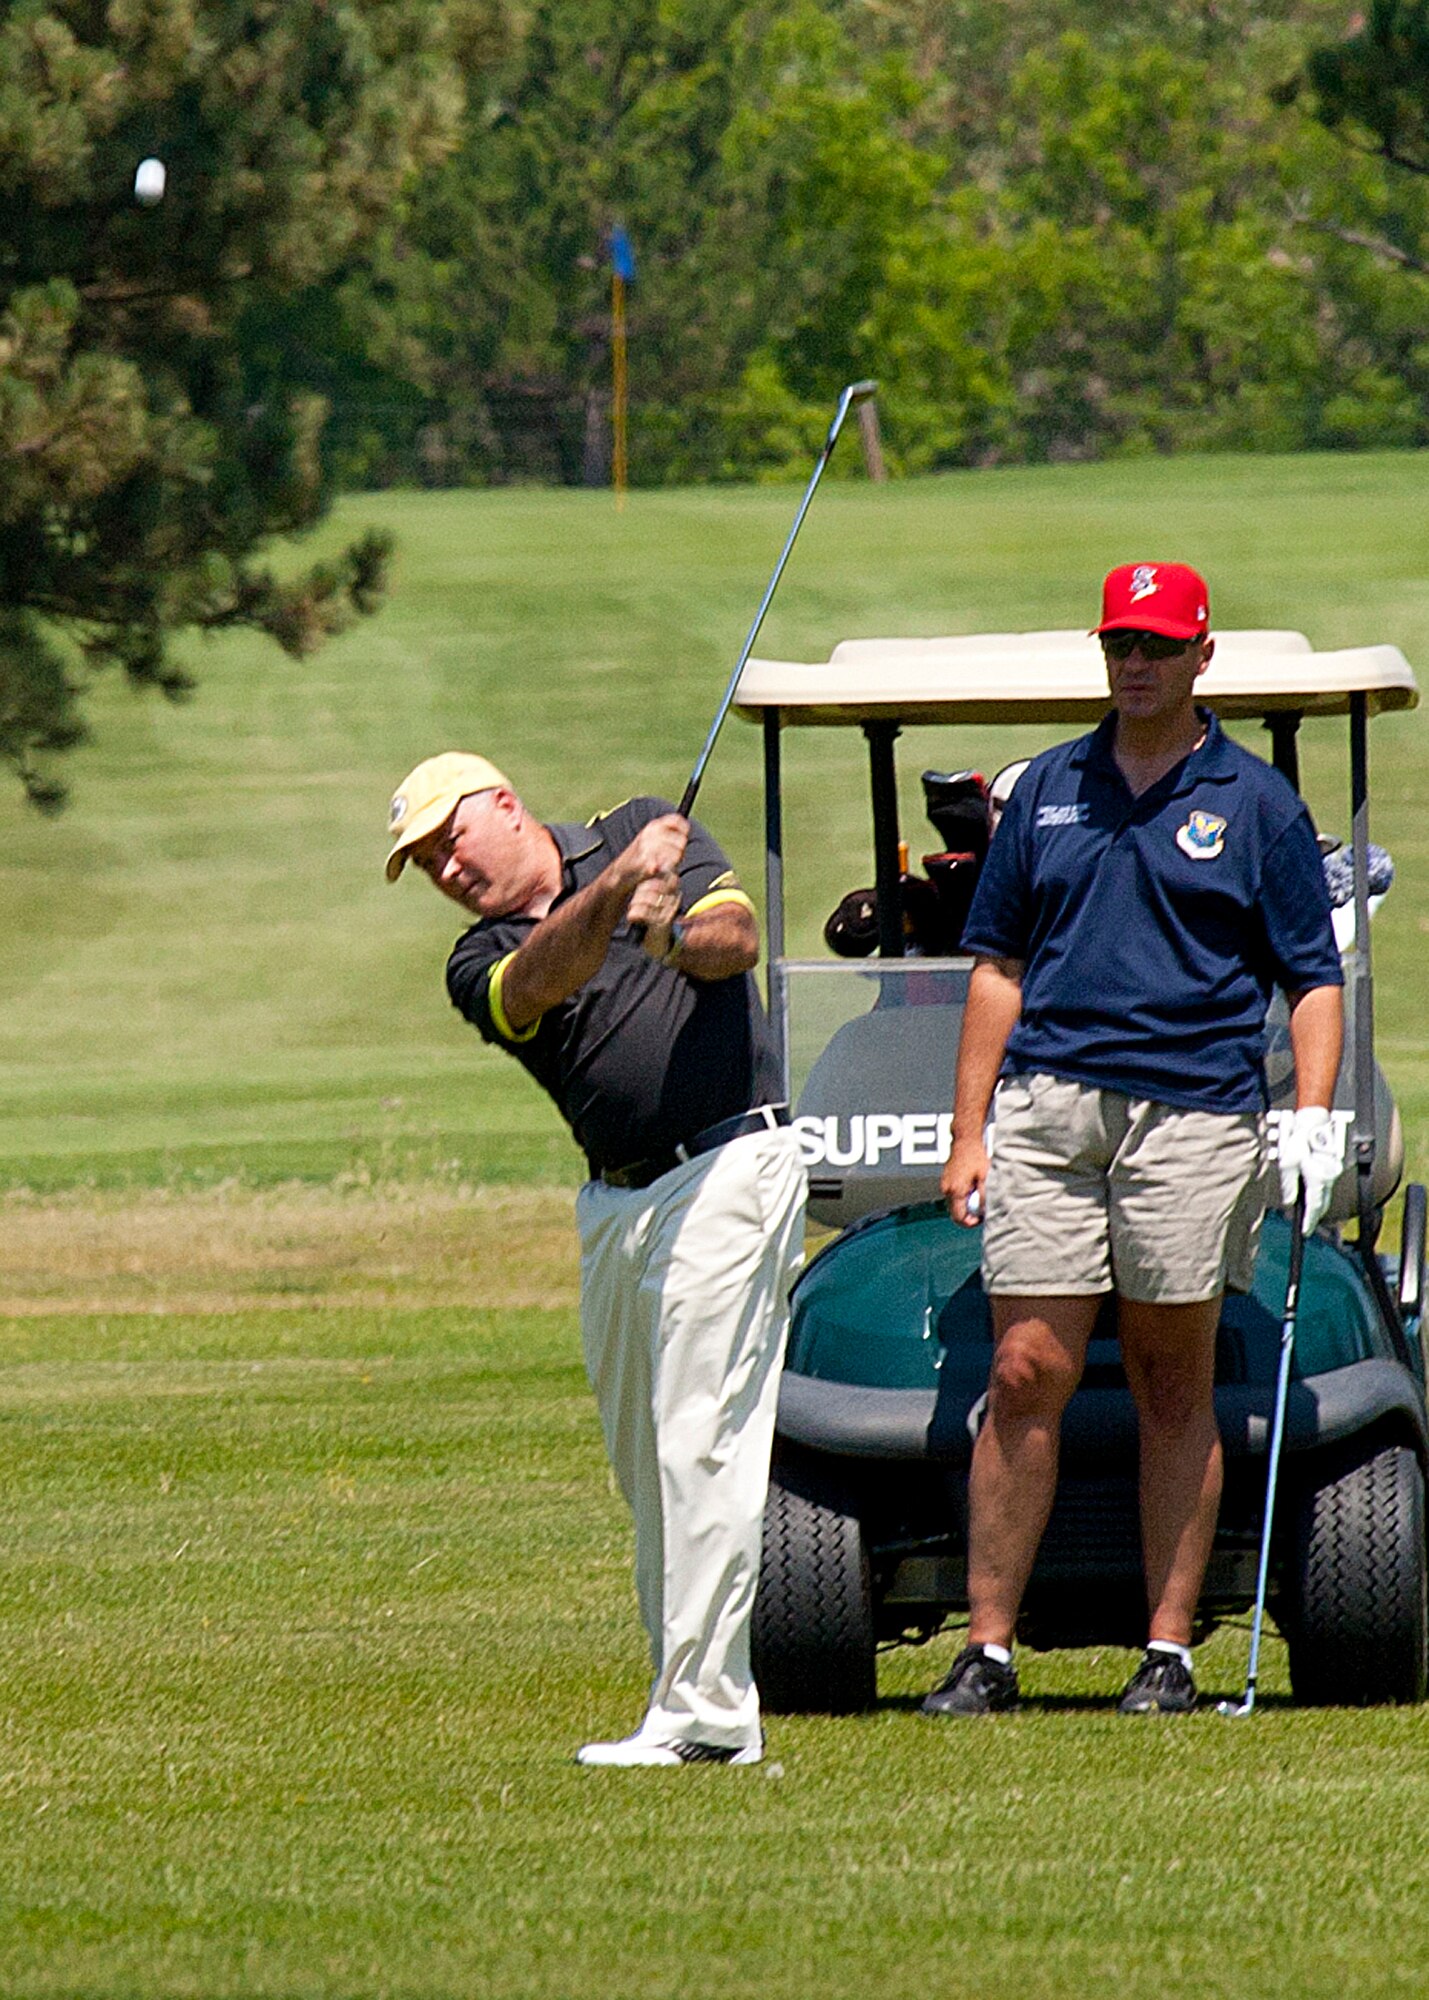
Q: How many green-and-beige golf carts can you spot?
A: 1